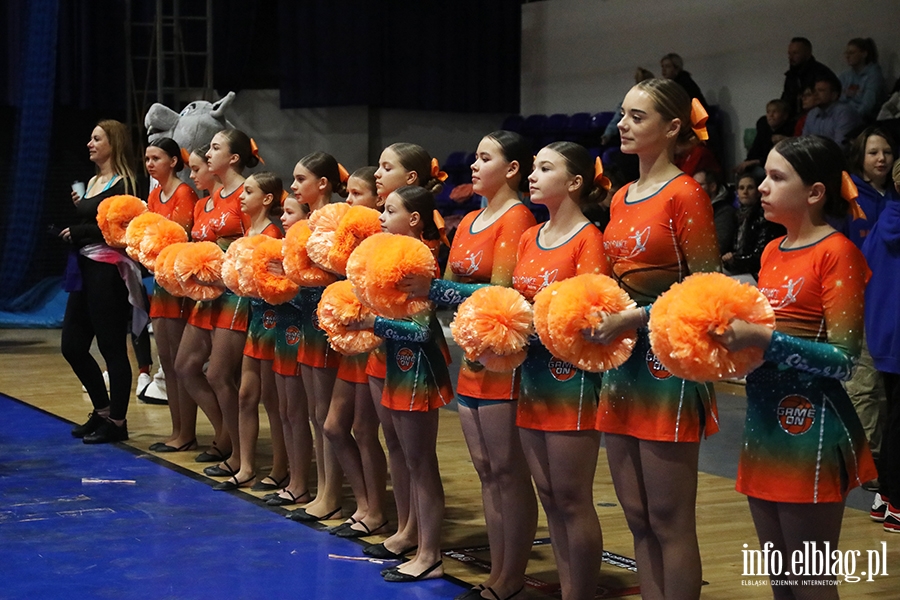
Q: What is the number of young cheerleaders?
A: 13